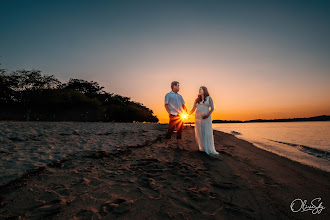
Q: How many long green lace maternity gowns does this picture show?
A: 0